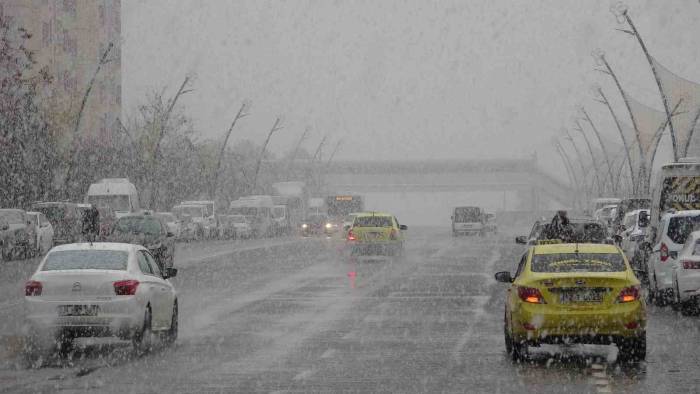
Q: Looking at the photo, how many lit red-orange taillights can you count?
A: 3